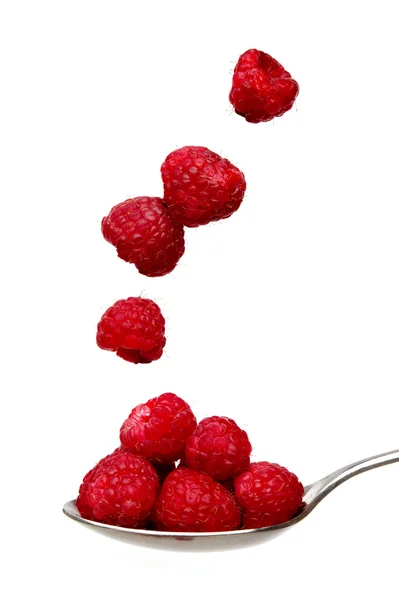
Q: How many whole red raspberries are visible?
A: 9